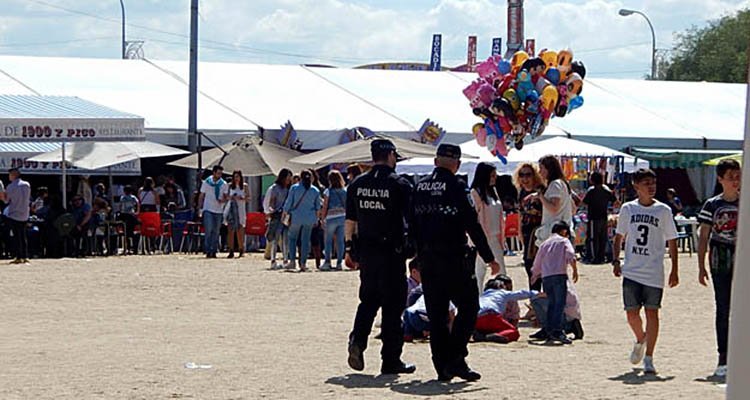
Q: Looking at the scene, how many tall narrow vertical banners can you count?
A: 4